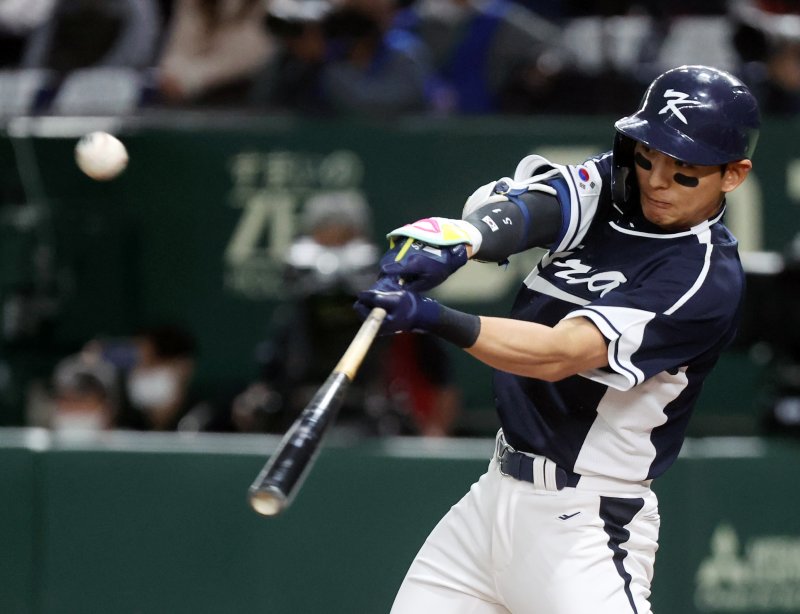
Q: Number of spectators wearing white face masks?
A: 2